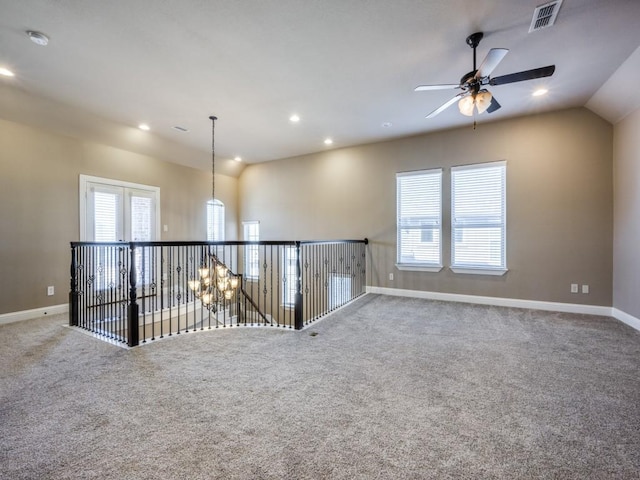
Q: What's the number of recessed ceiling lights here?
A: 6